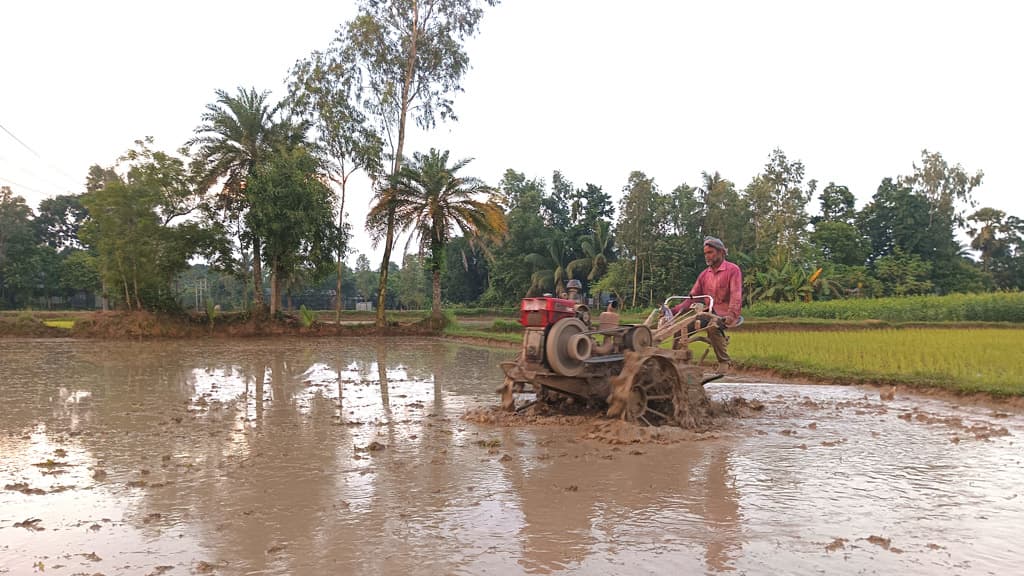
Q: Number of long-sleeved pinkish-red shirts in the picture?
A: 1